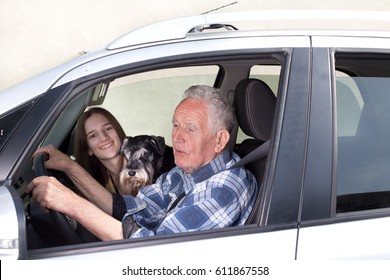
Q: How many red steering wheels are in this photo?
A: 0